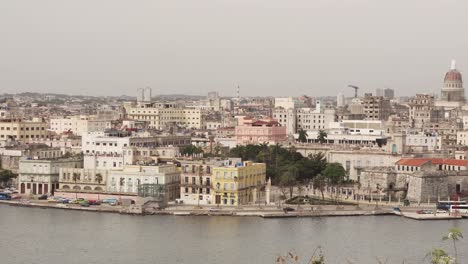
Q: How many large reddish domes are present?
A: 1